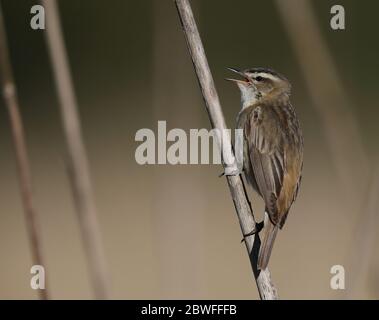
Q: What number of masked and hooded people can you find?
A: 0